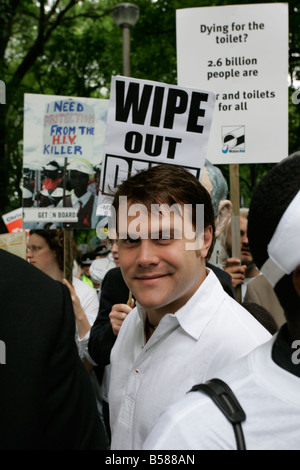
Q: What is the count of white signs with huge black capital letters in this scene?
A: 1